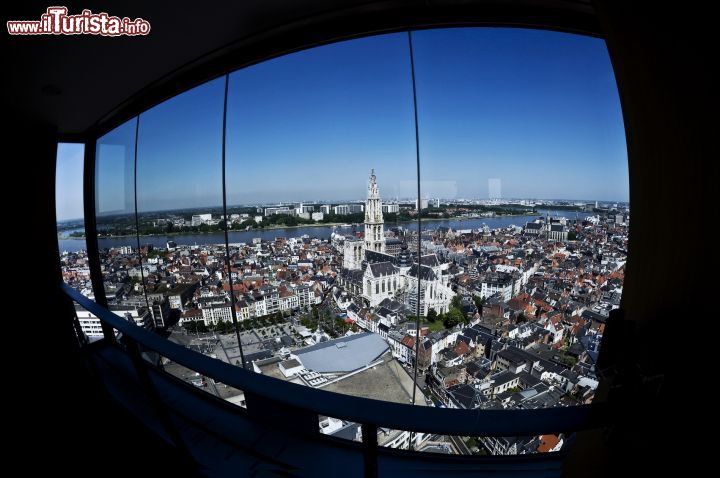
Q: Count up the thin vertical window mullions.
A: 3